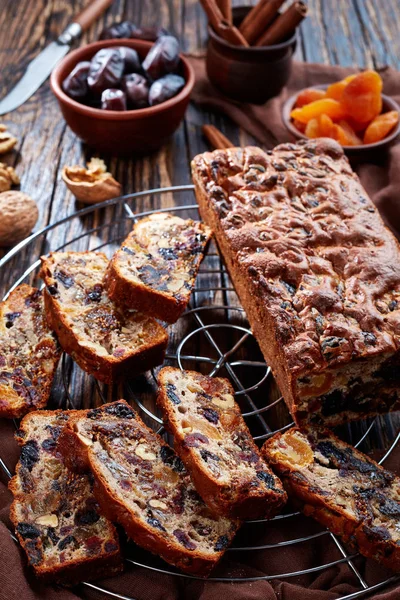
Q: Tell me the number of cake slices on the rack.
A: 7